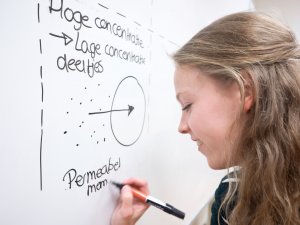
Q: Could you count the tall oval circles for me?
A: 1